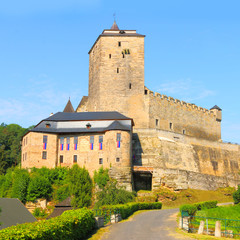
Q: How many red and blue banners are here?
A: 7